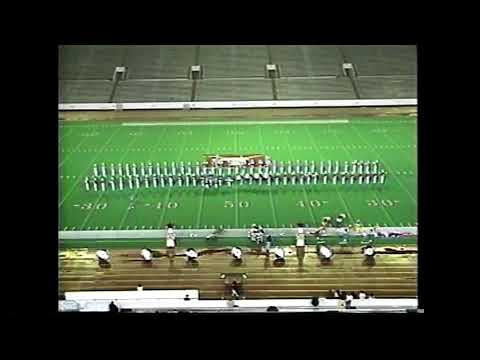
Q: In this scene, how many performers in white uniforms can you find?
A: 9